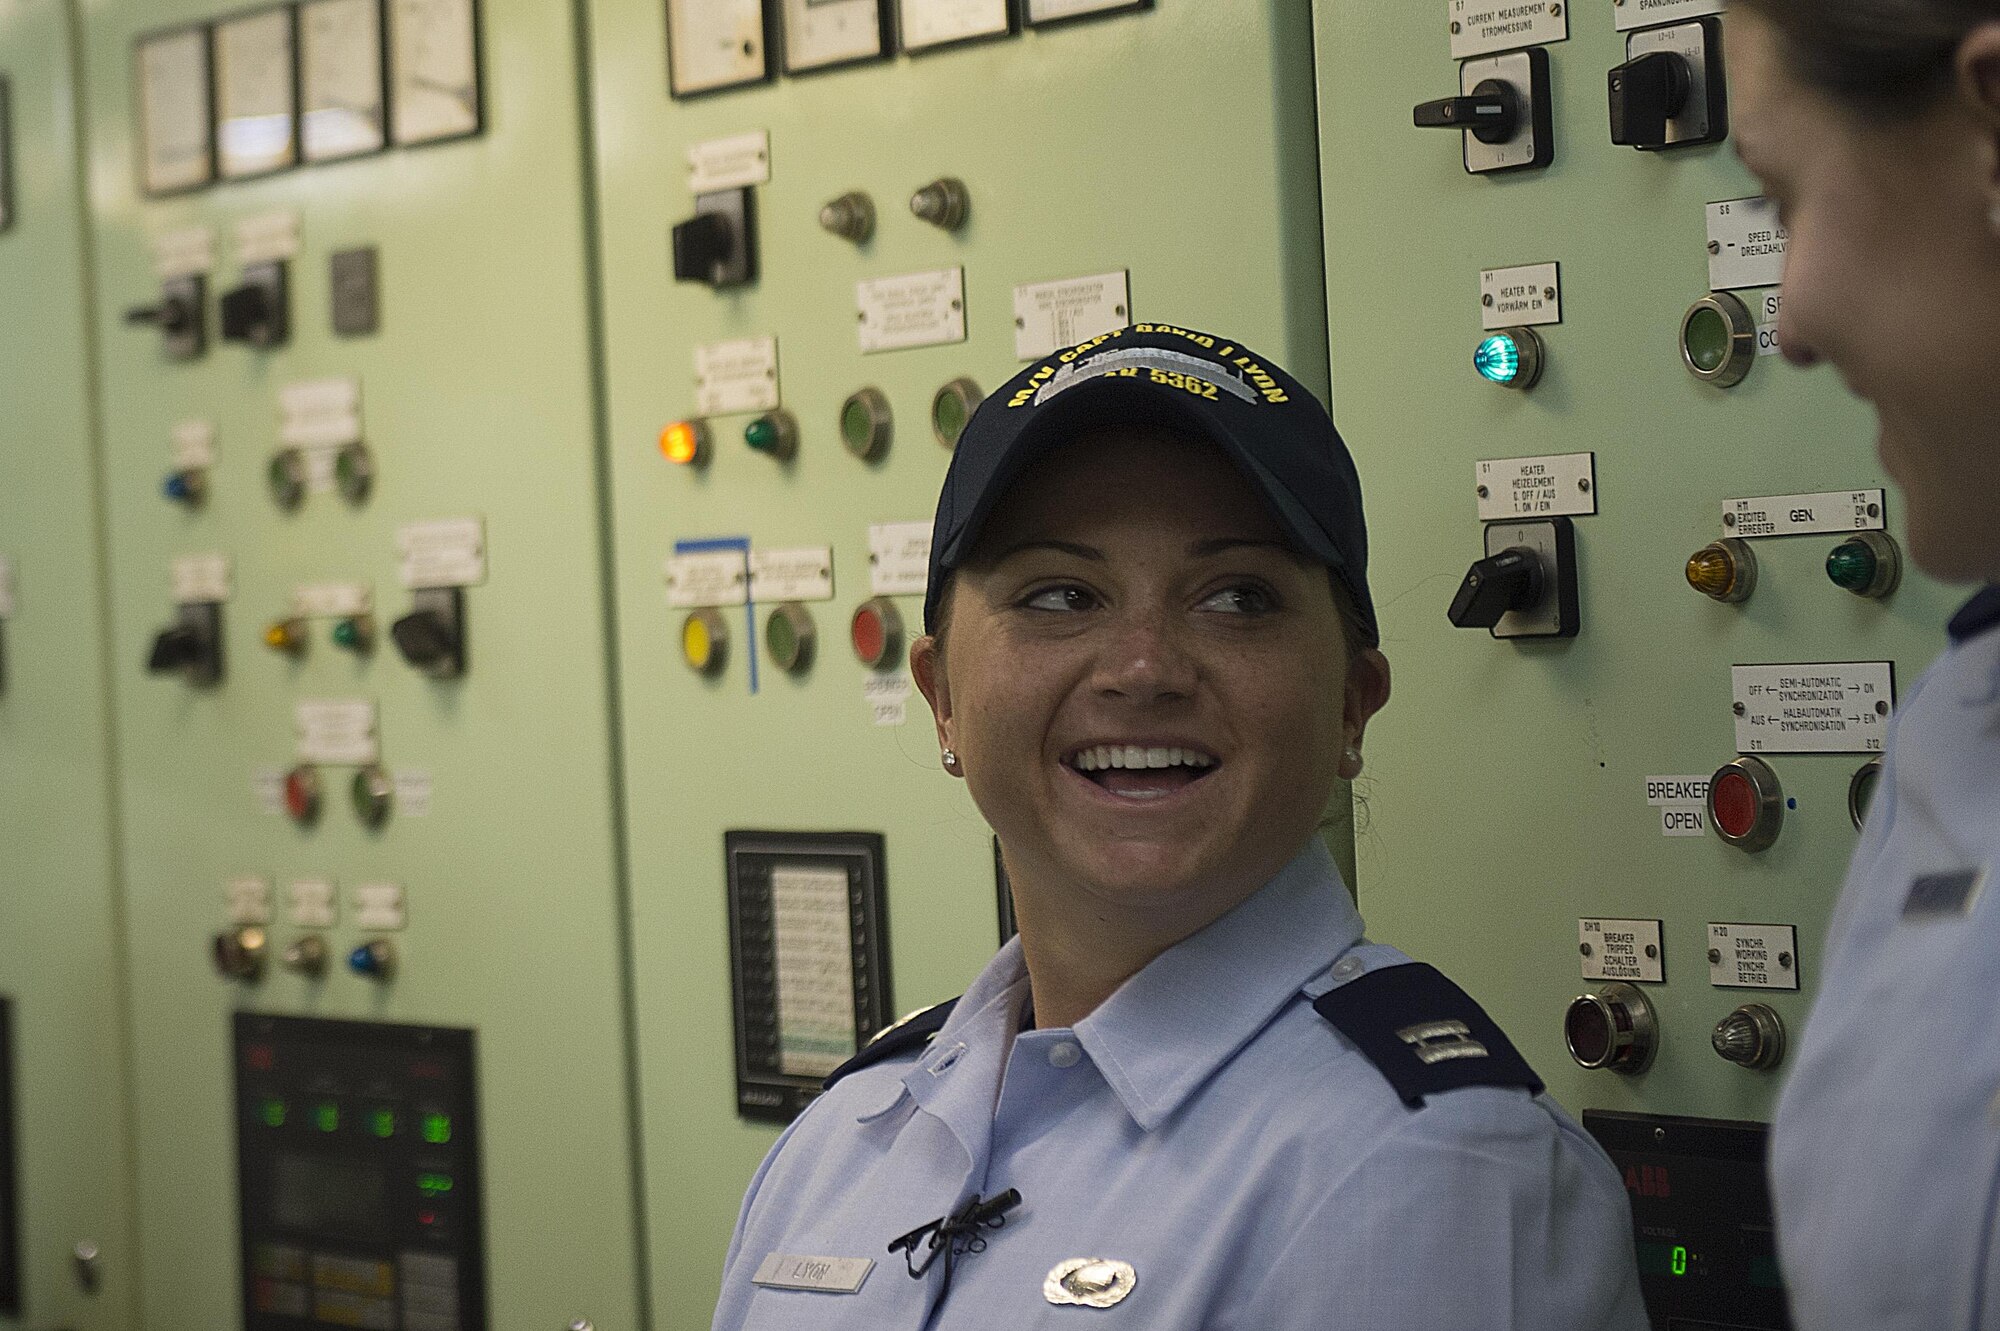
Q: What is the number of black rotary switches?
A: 8